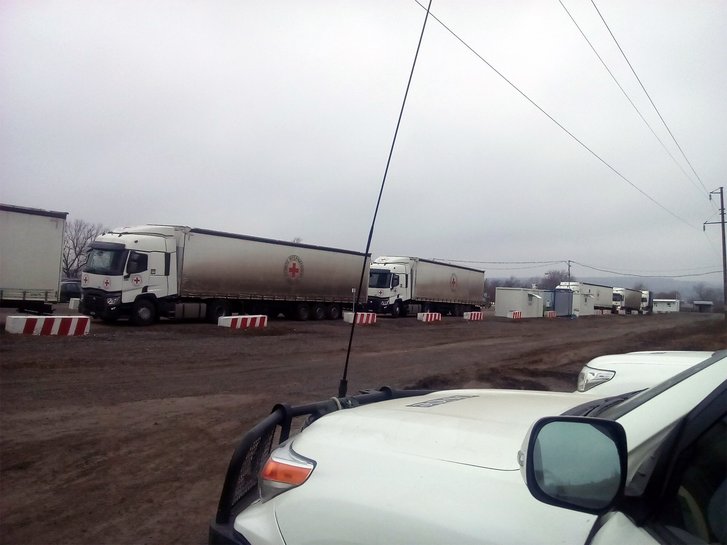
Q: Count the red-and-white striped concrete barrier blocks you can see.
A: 7